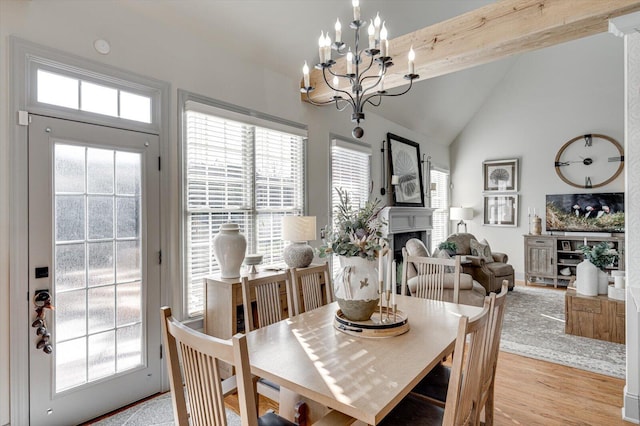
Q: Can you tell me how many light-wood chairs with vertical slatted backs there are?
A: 6